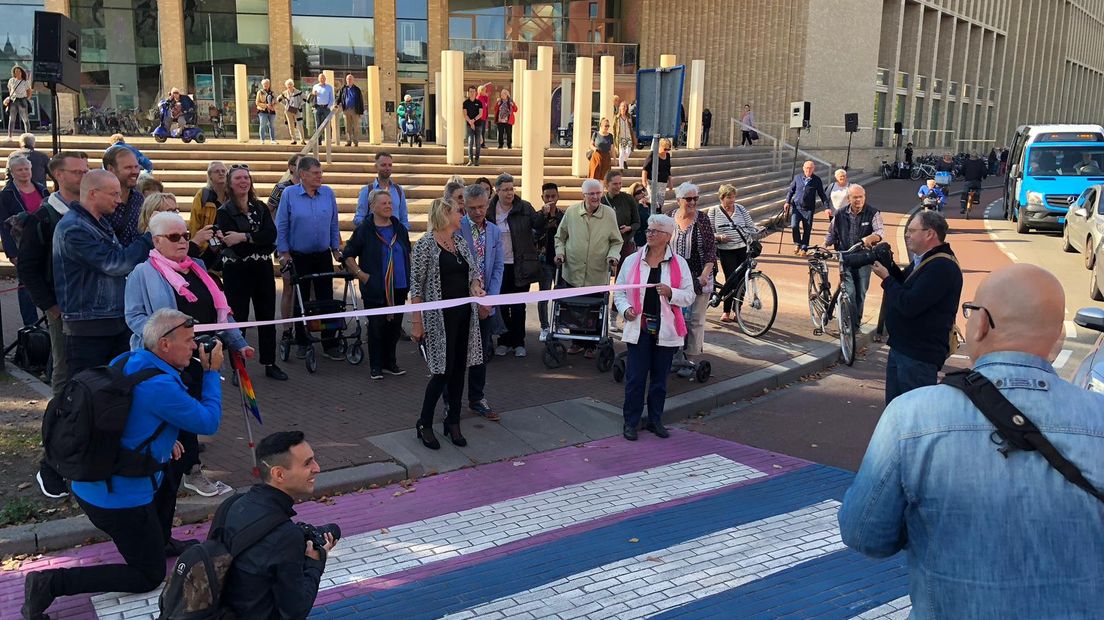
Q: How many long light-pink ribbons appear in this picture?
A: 1